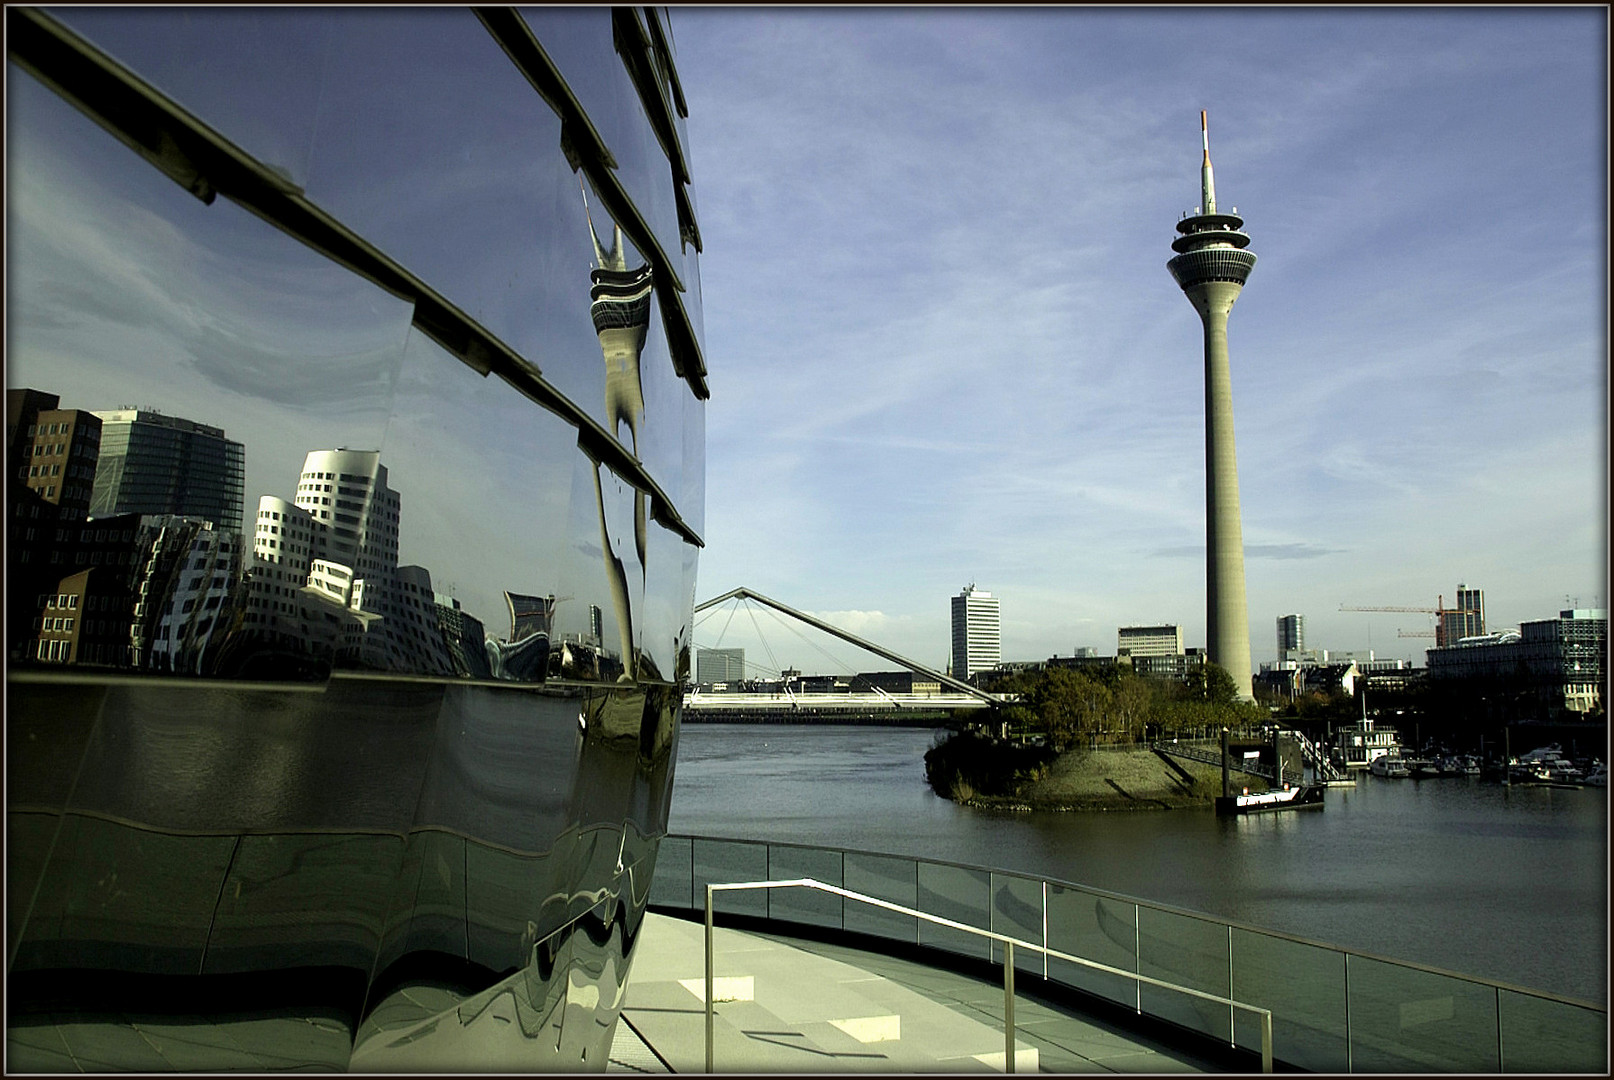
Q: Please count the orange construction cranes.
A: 2